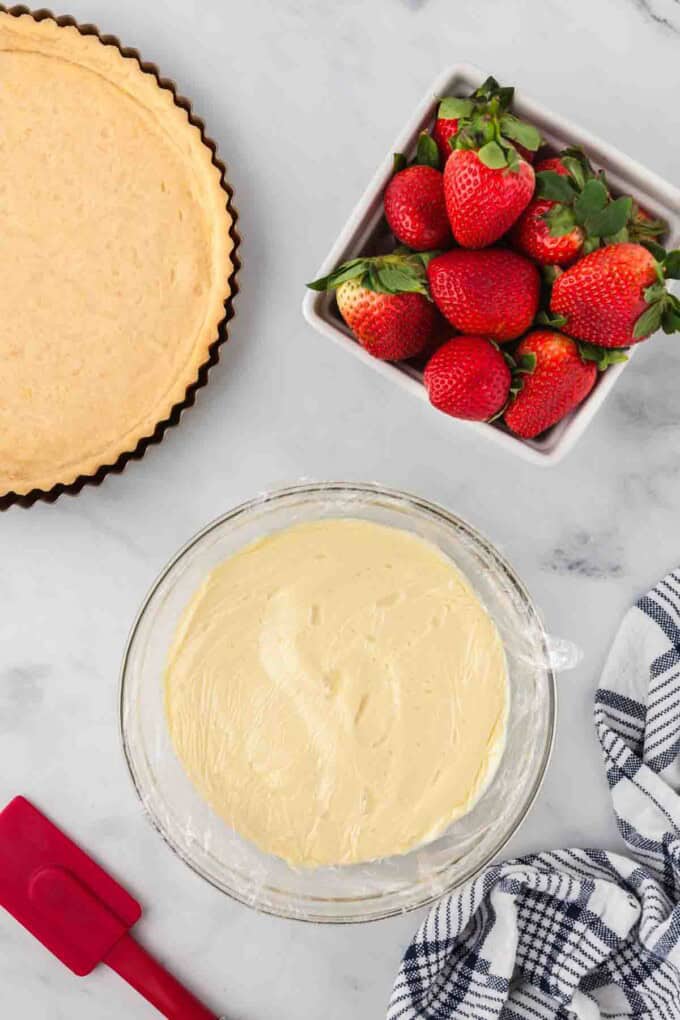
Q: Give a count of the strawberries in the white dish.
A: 11